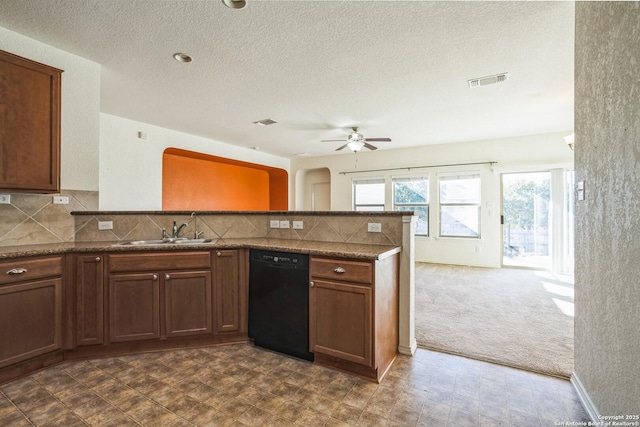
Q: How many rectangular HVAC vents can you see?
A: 2